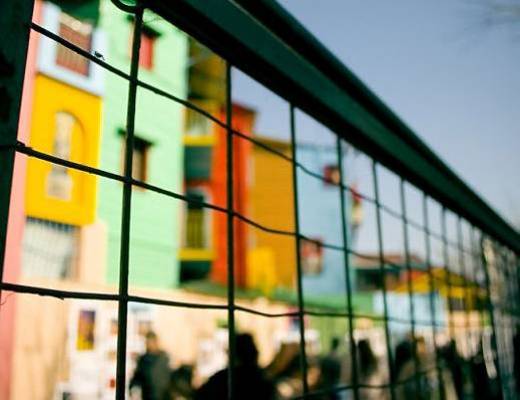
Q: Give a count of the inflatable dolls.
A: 0